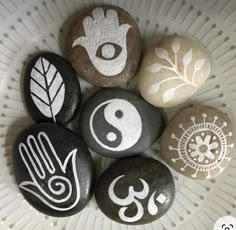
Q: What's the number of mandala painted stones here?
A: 1